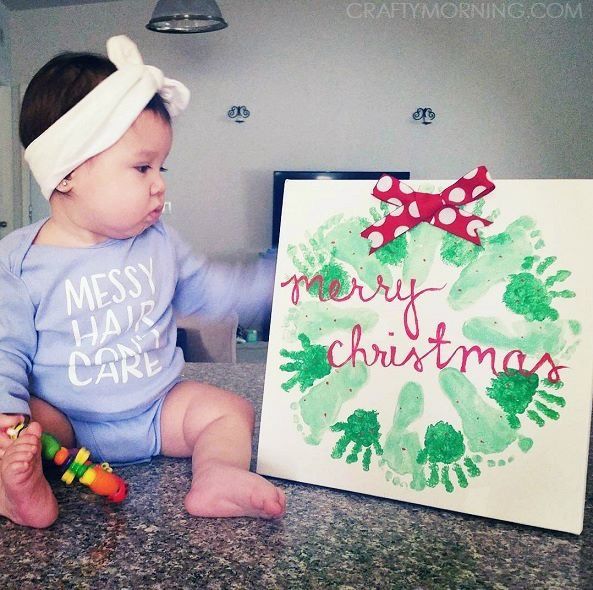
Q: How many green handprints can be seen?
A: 8